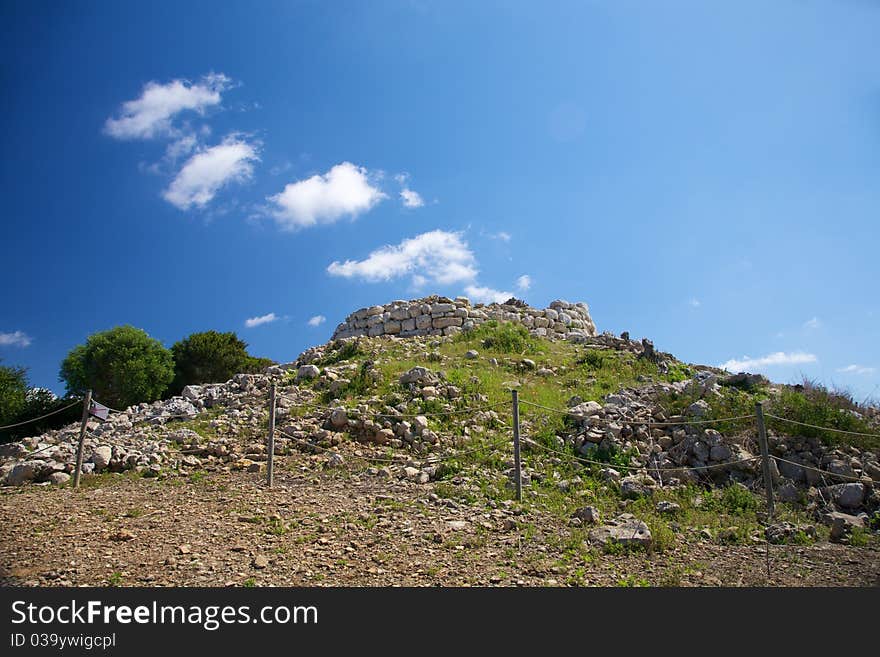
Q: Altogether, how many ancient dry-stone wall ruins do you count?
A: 1